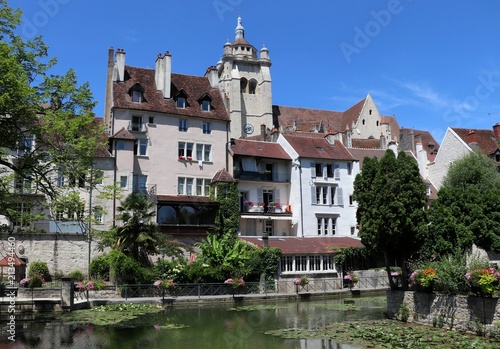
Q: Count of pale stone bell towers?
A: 1